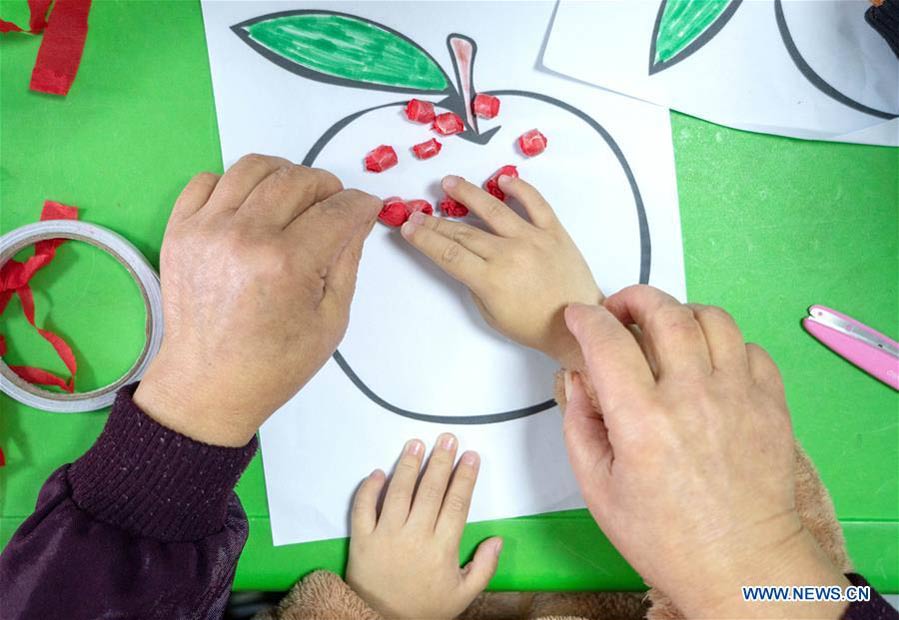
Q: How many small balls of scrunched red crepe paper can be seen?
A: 10